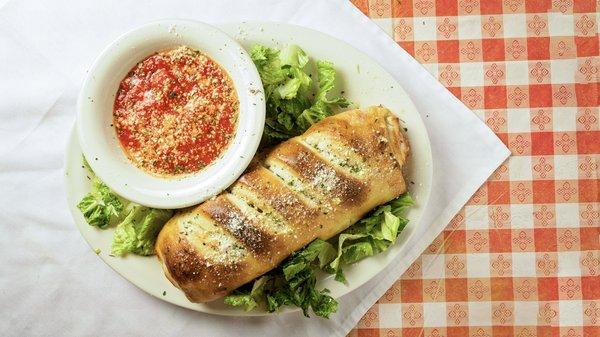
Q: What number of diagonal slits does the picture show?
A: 4